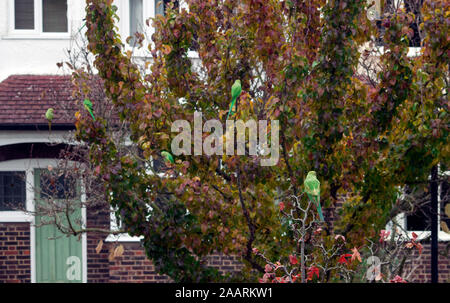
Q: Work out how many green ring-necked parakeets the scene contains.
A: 5